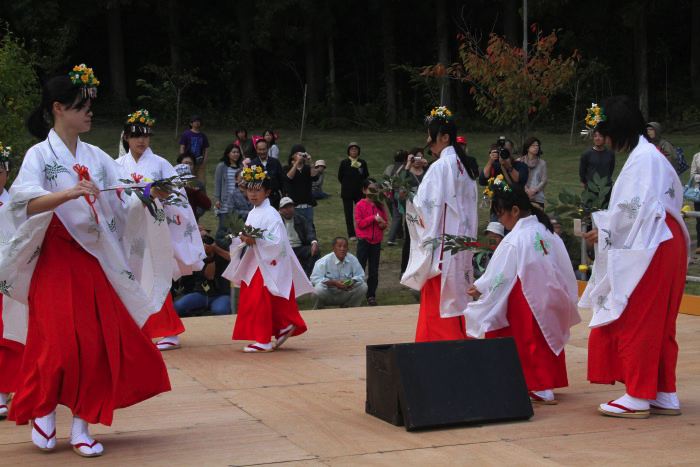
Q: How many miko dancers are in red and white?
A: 7